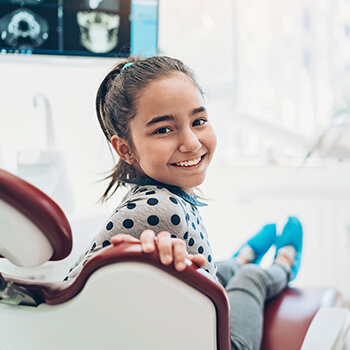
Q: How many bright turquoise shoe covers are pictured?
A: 2